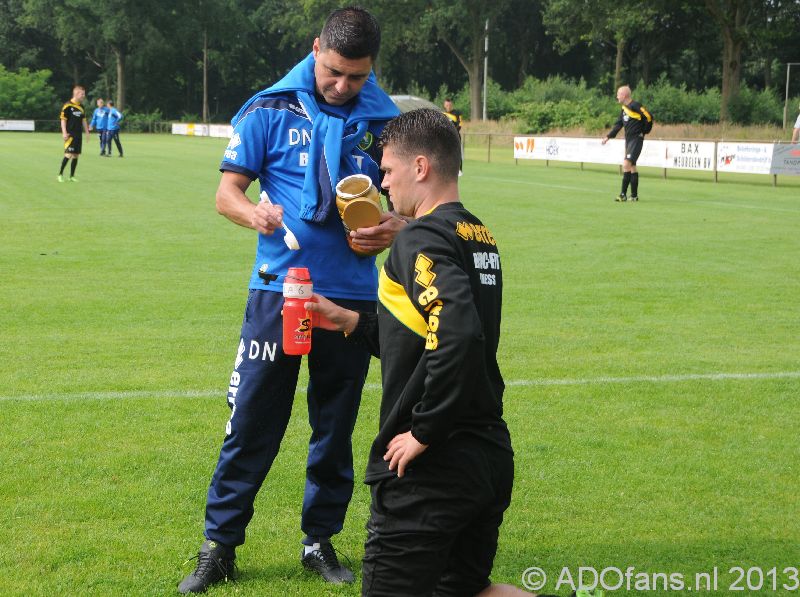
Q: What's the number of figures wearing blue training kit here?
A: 3